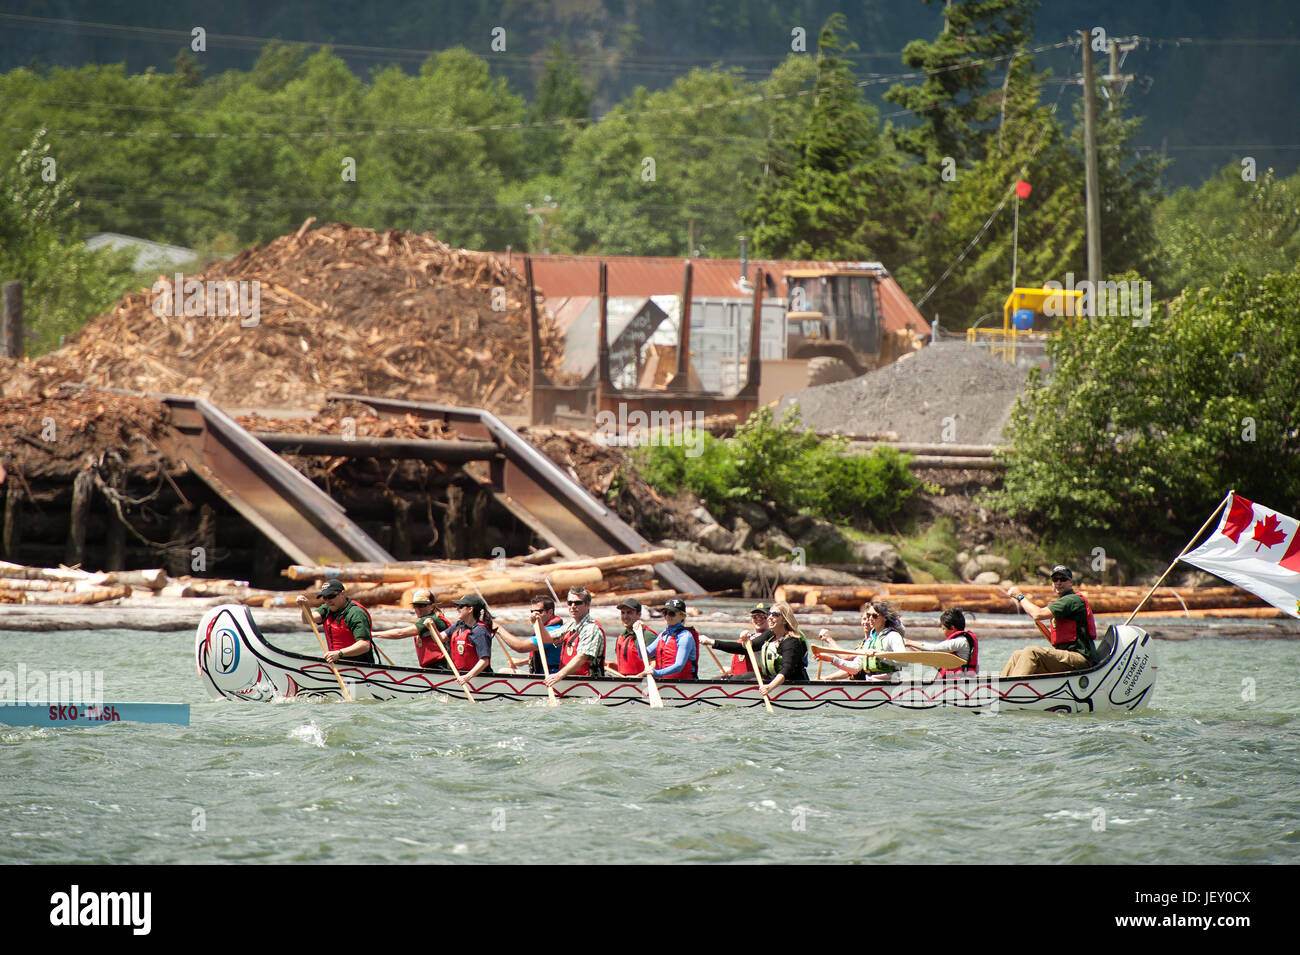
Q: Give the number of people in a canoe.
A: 13